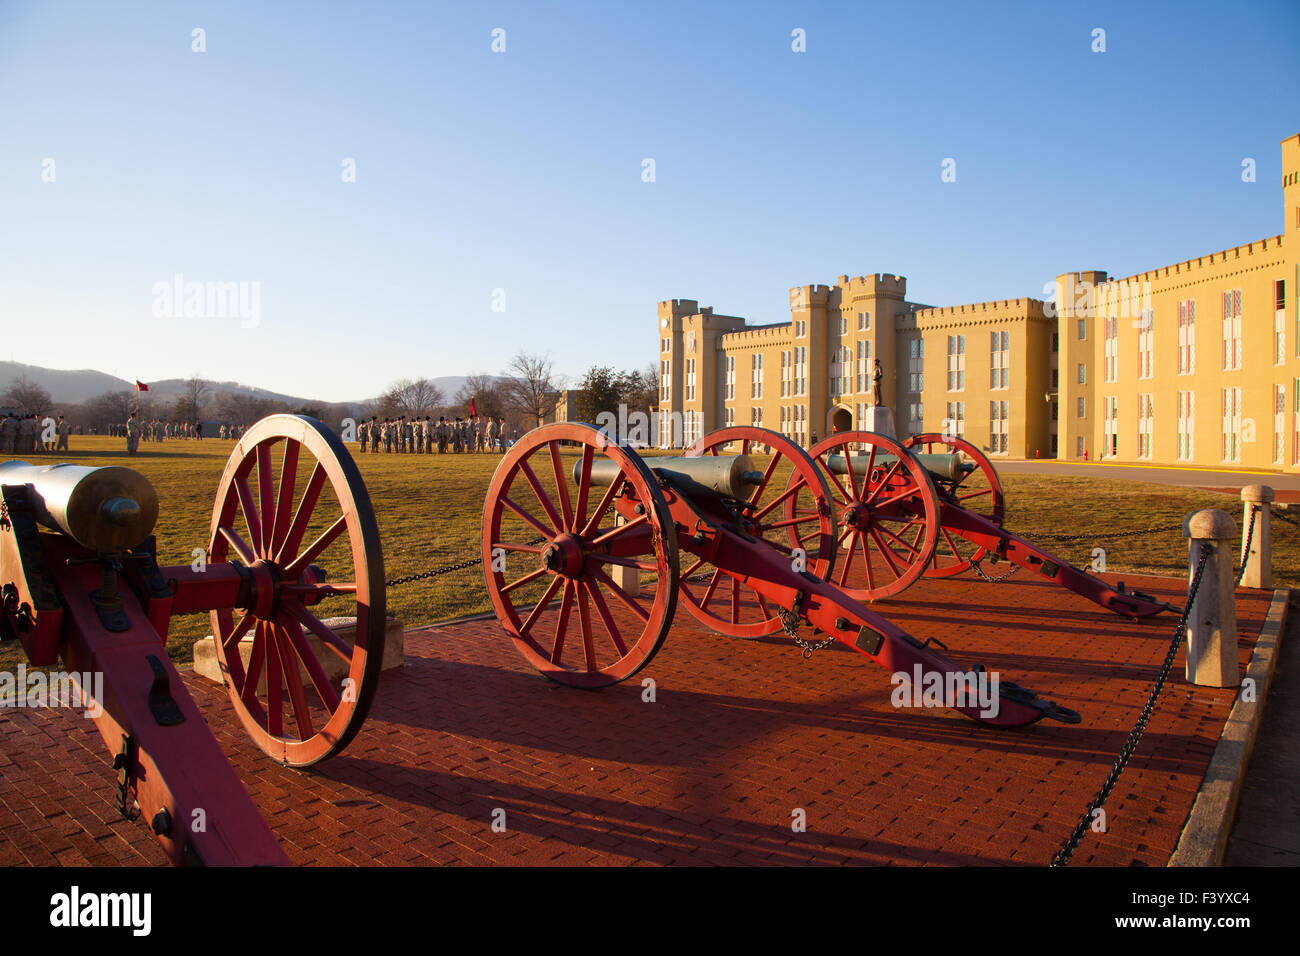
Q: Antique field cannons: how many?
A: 3